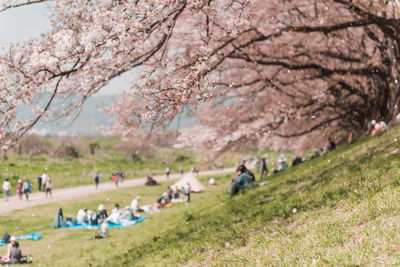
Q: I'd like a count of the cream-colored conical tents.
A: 1